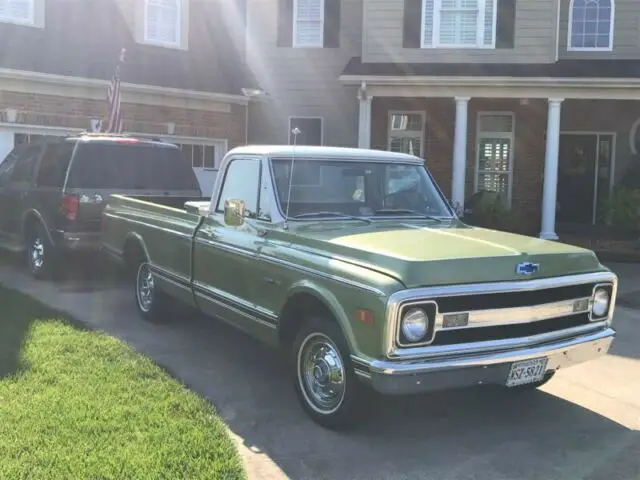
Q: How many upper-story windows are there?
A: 5